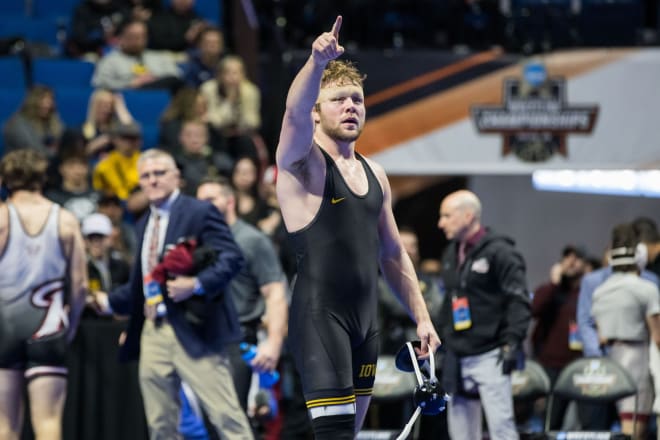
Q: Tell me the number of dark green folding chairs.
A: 3